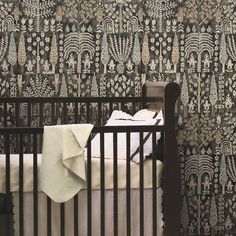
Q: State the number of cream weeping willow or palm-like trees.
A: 3